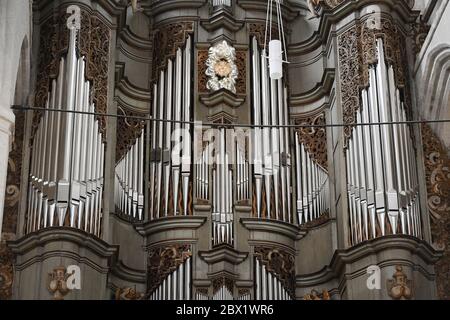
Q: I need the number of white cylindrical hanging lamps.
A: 1